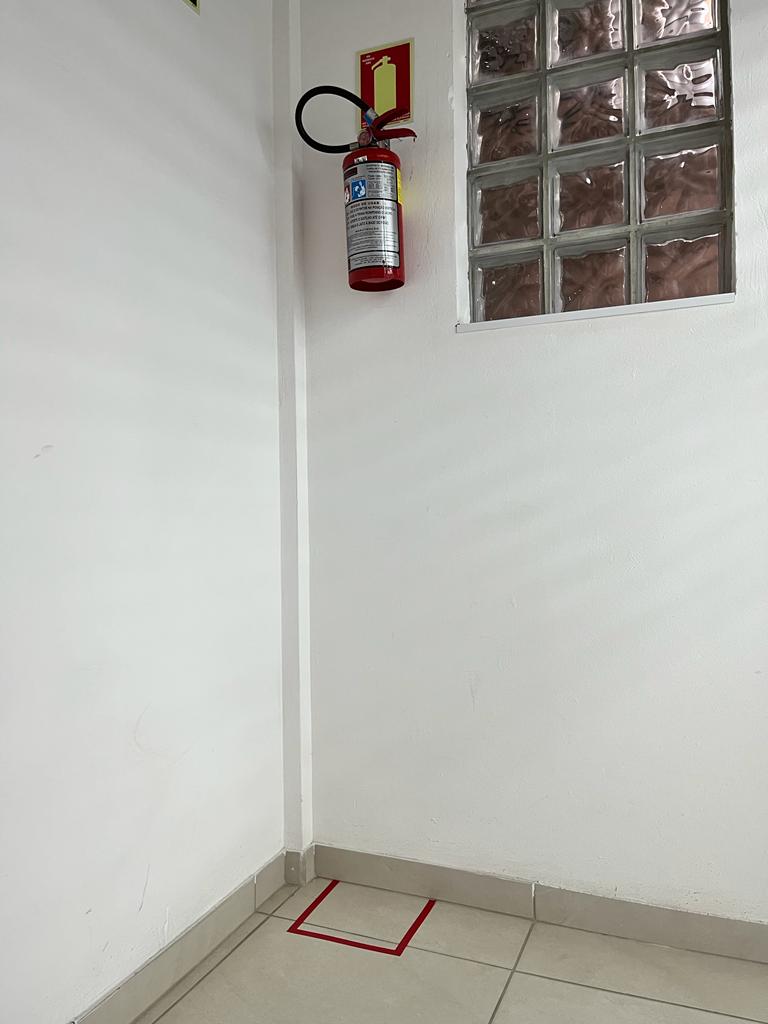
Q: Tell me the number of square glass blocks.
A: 12